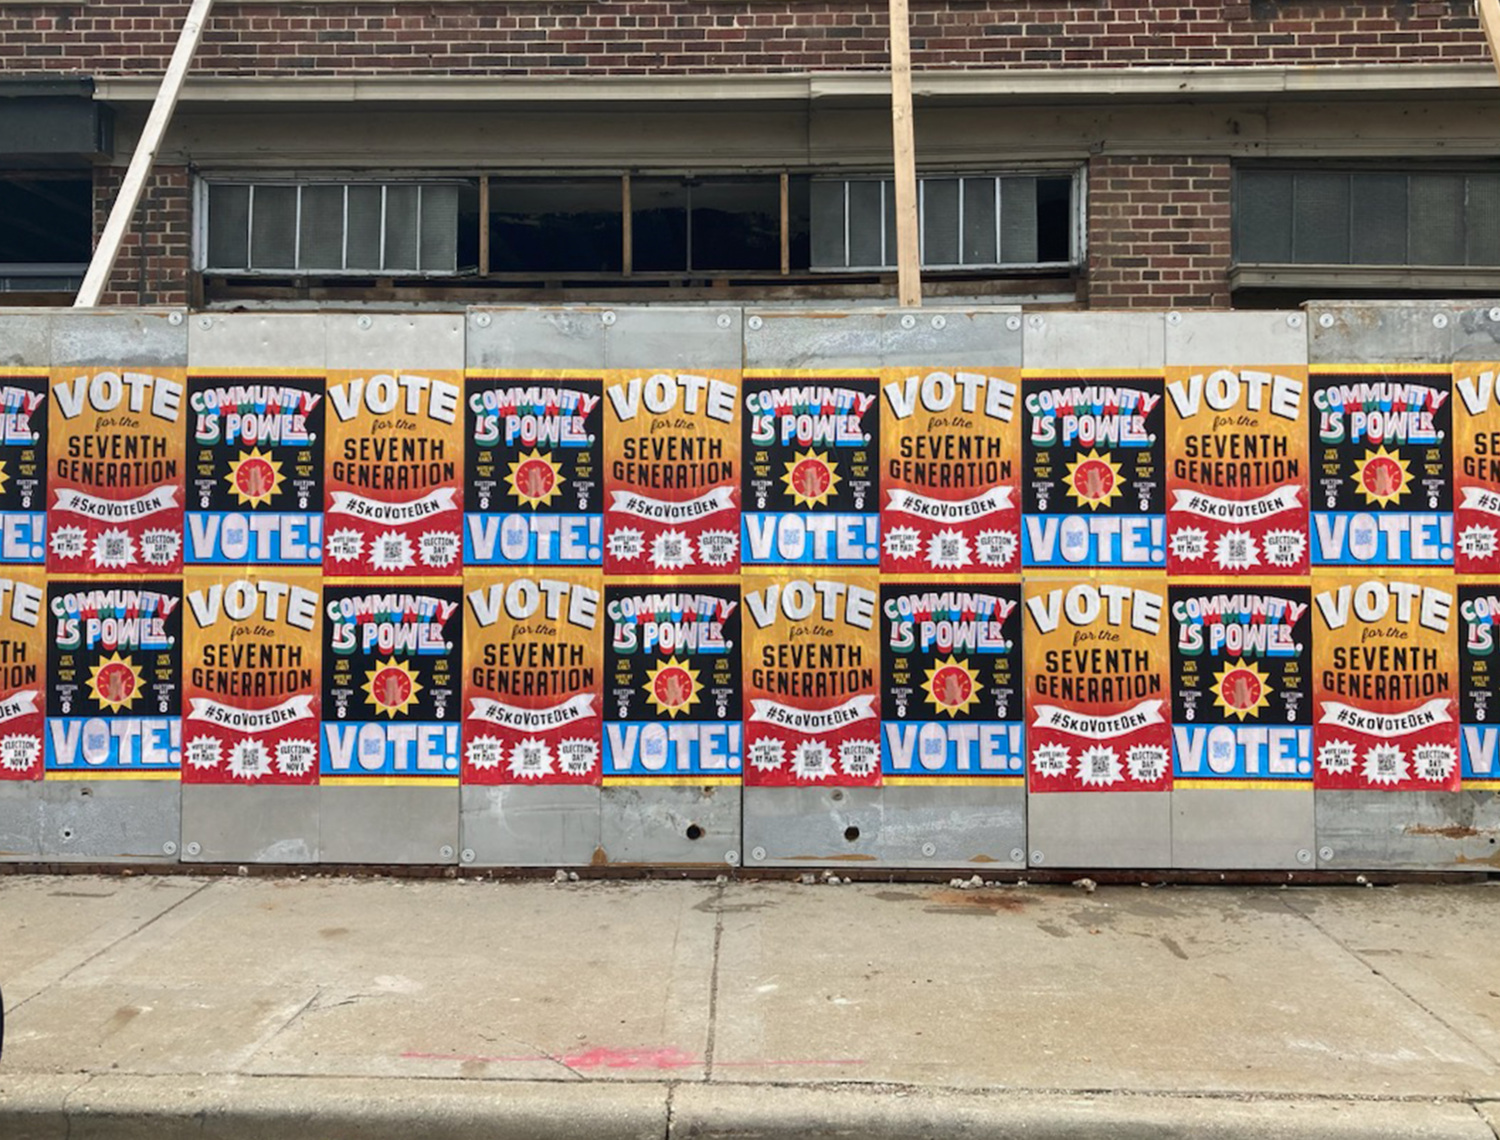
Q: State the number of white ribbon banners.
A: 12